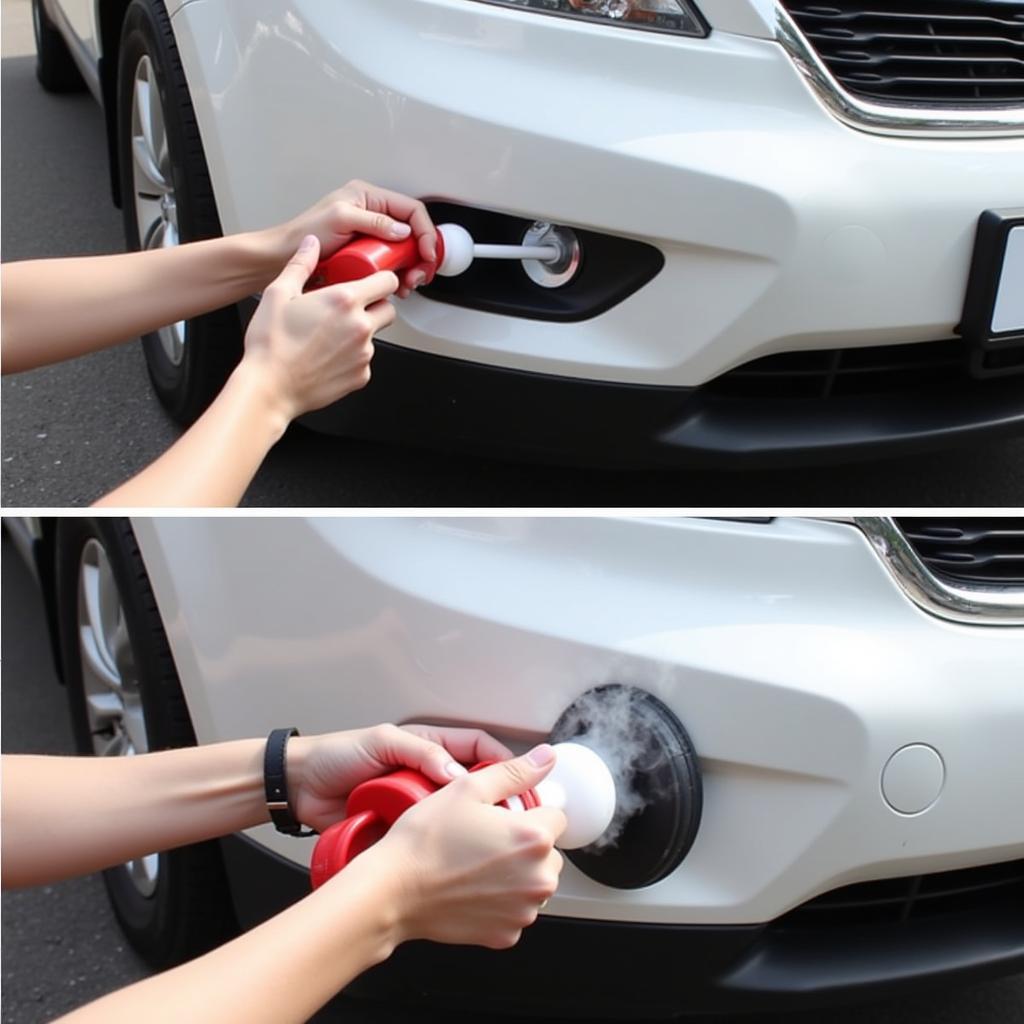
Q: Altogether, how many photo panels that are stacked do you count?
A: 2